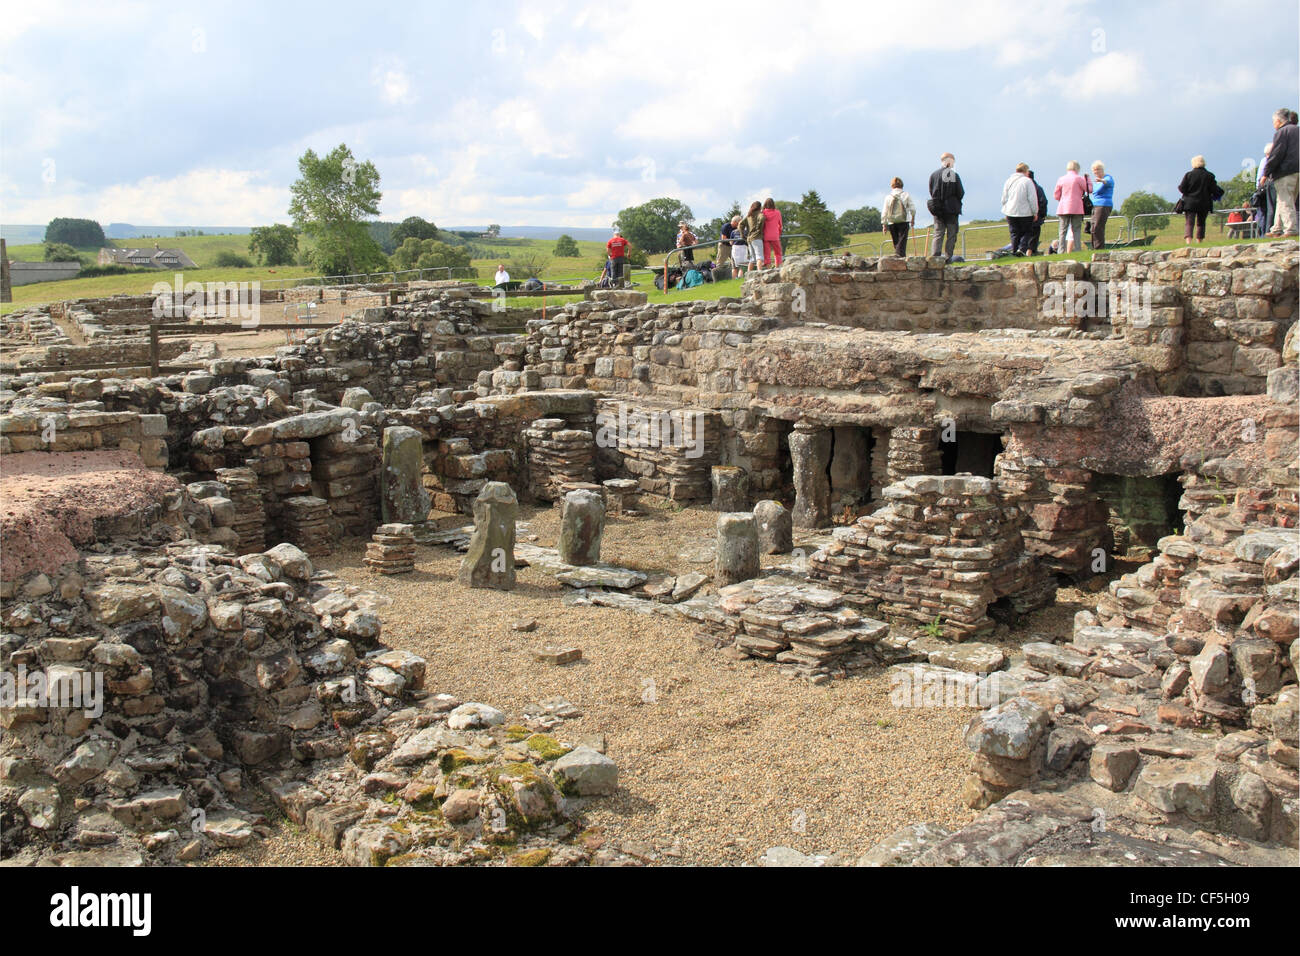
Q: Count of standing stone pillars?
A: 7